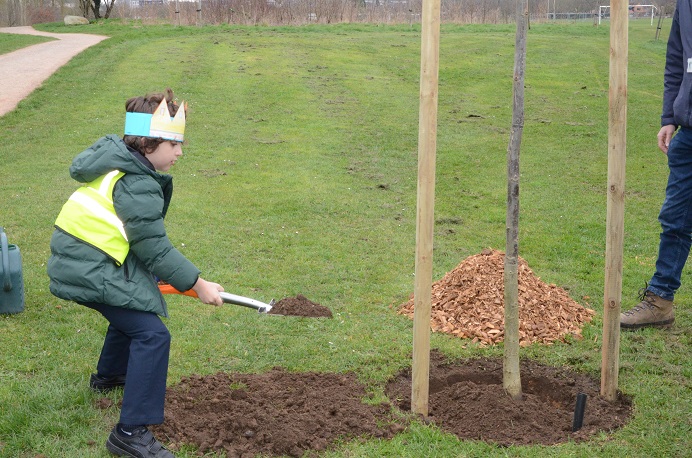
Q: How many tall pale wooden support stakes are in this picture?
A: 2